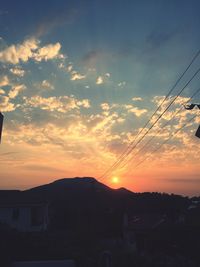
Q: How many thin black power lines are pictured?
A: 4